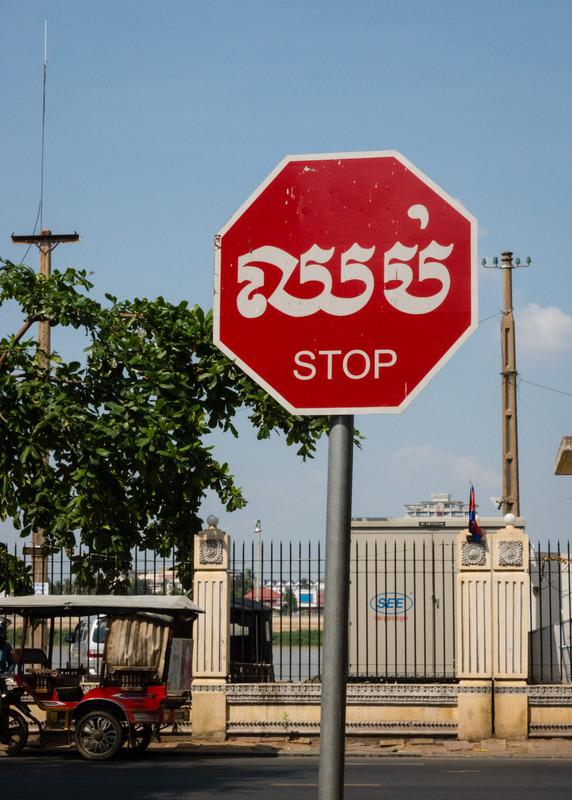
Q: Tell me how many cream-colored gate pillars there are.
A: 3